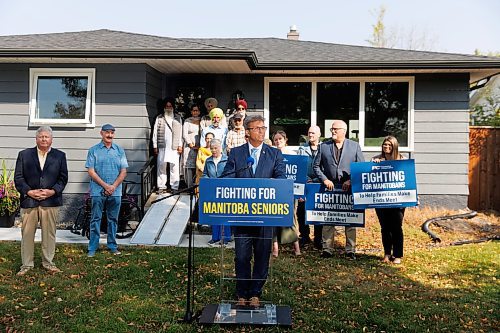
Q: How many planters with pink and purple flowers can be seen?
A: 1